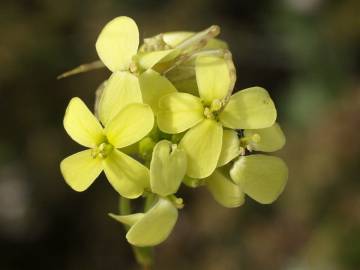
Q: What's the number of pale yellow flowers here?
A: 5